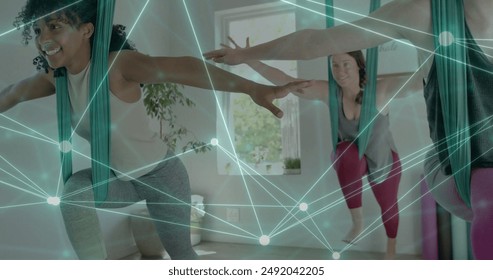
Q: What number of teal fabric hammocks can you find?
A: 3